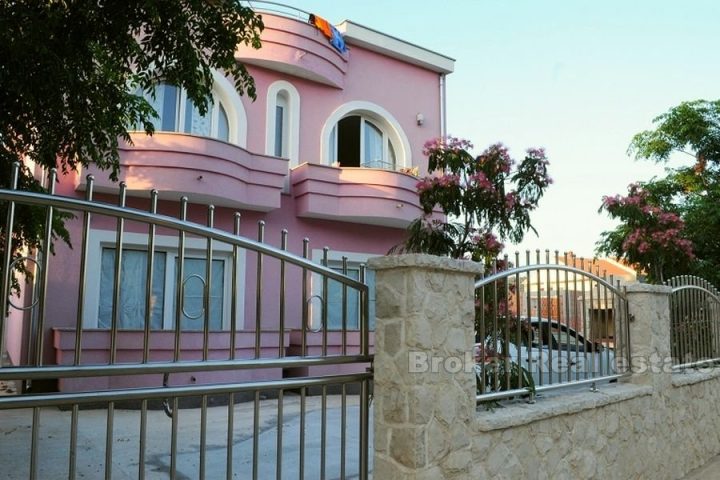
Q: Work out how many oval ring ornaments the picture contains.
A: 3